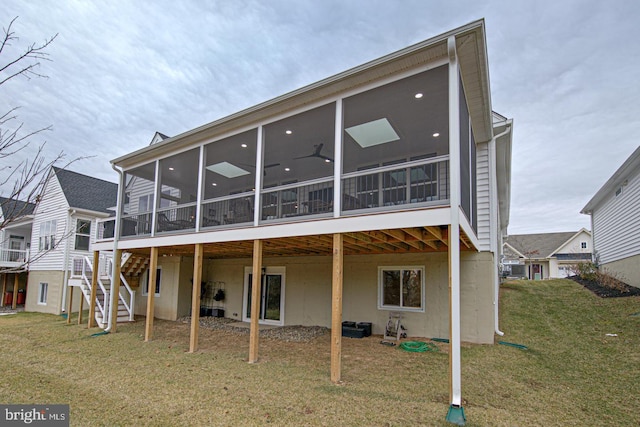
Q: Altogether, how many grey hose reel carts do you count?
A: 1